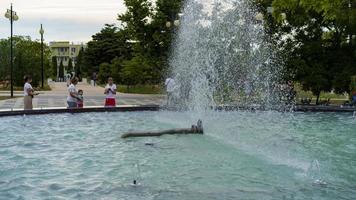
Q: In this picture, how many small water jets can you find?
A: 2